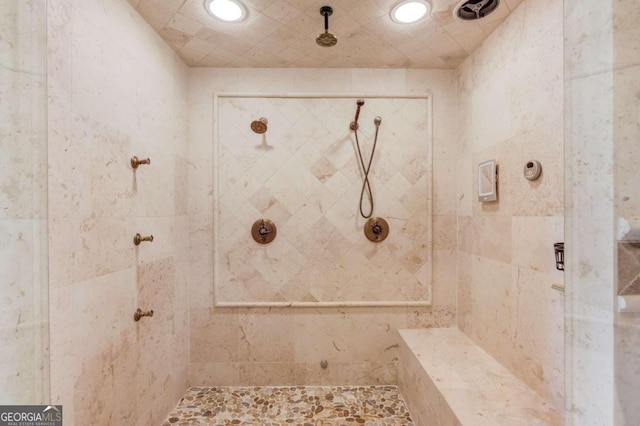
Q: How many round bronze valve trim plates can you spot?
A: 2